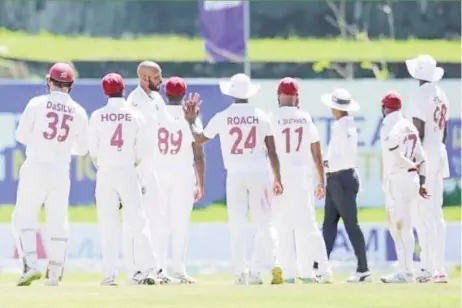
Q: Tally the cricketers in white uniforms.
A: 8